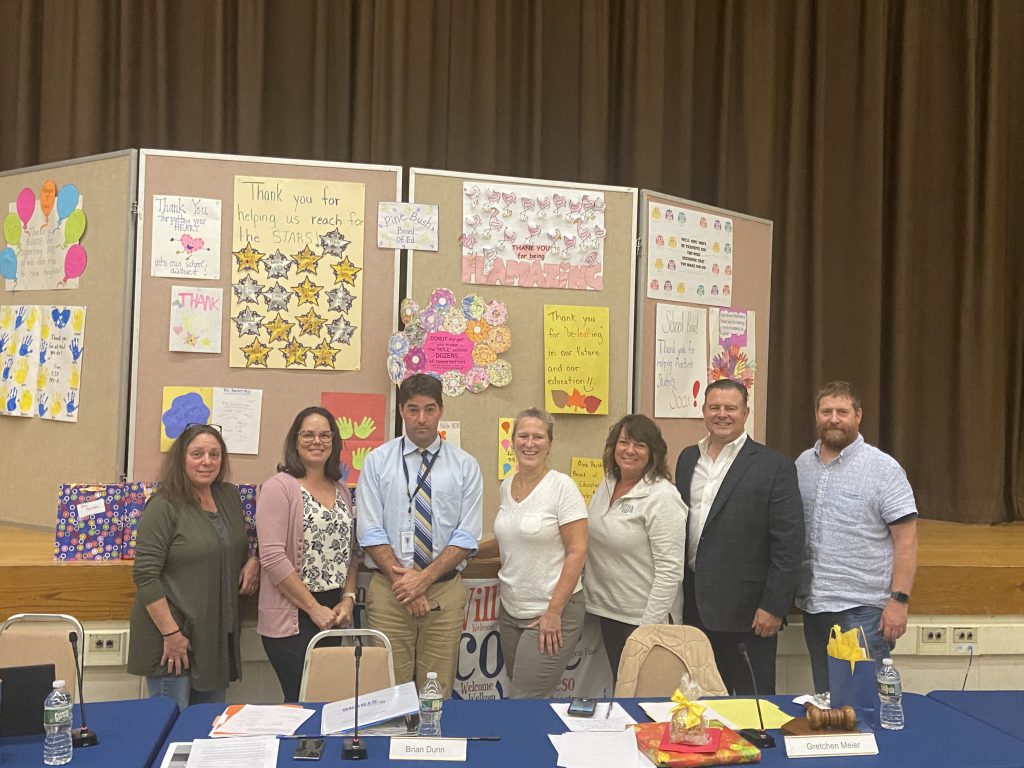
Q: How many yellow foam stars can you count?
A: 9